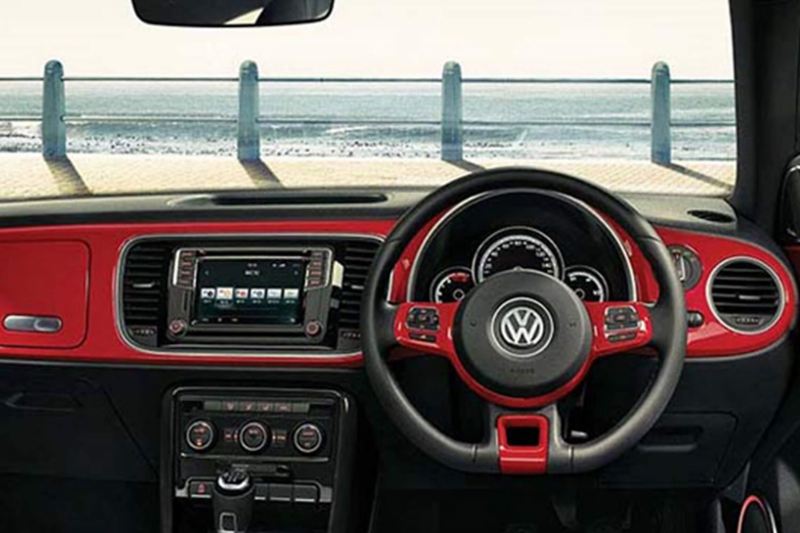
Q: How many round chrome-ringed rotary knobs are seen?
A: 3